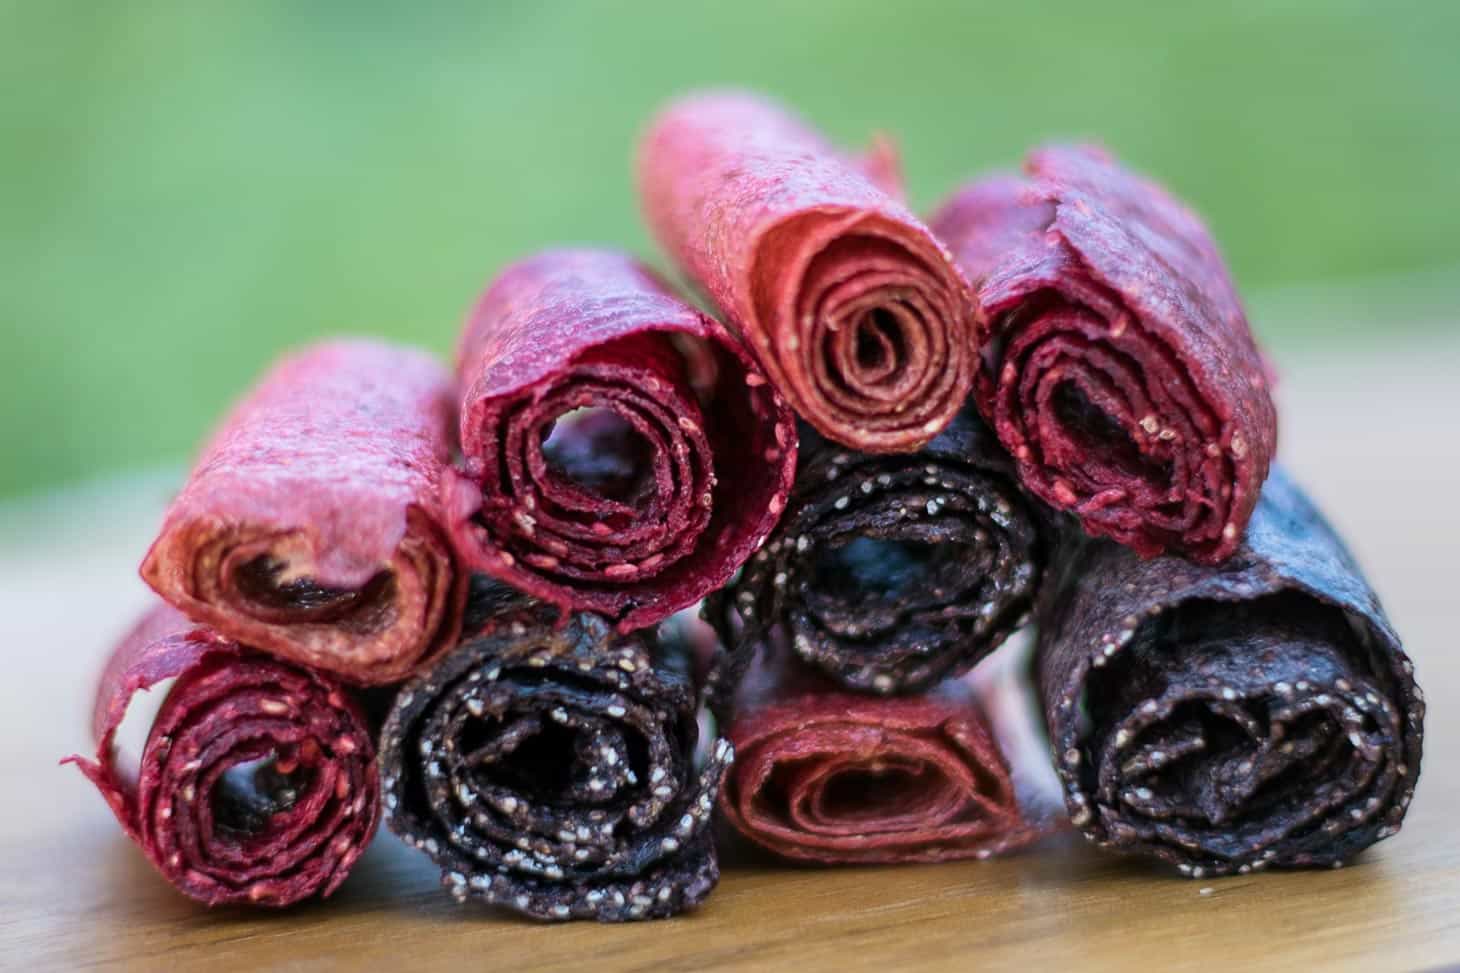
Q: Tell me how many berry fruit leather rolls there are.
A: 9